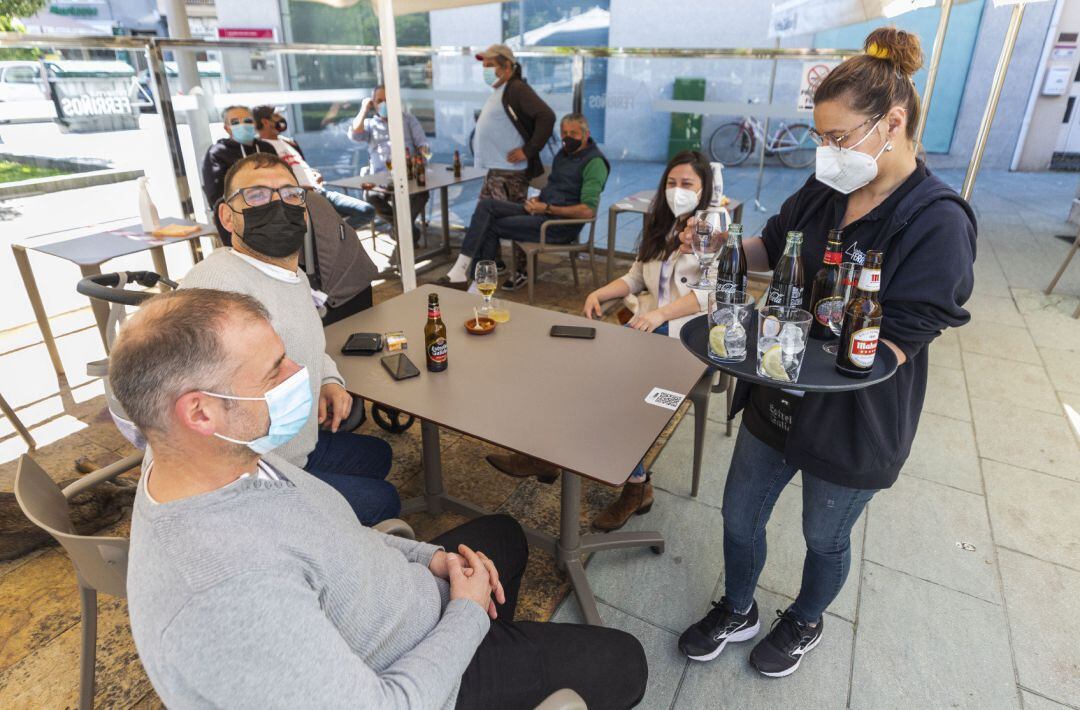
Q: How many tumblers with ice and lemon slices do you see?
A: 2